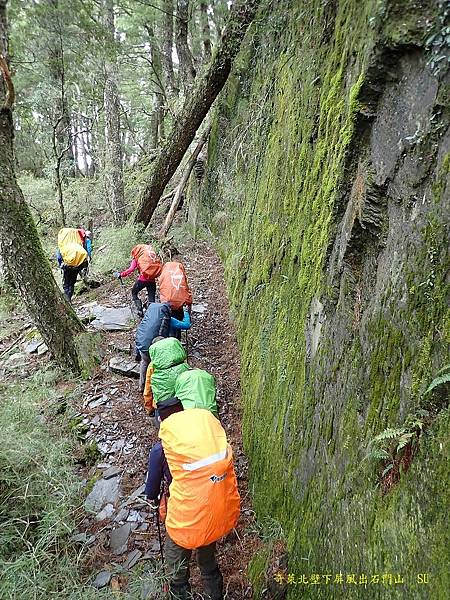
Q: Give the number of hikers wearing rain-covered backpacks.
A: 7